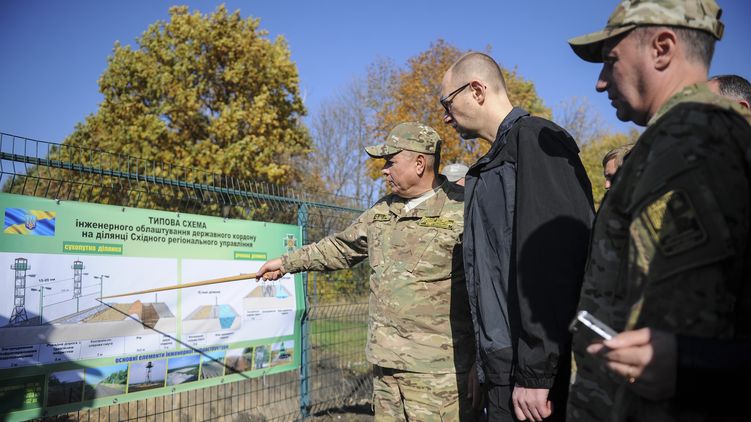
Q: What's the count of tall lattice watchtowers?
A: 2